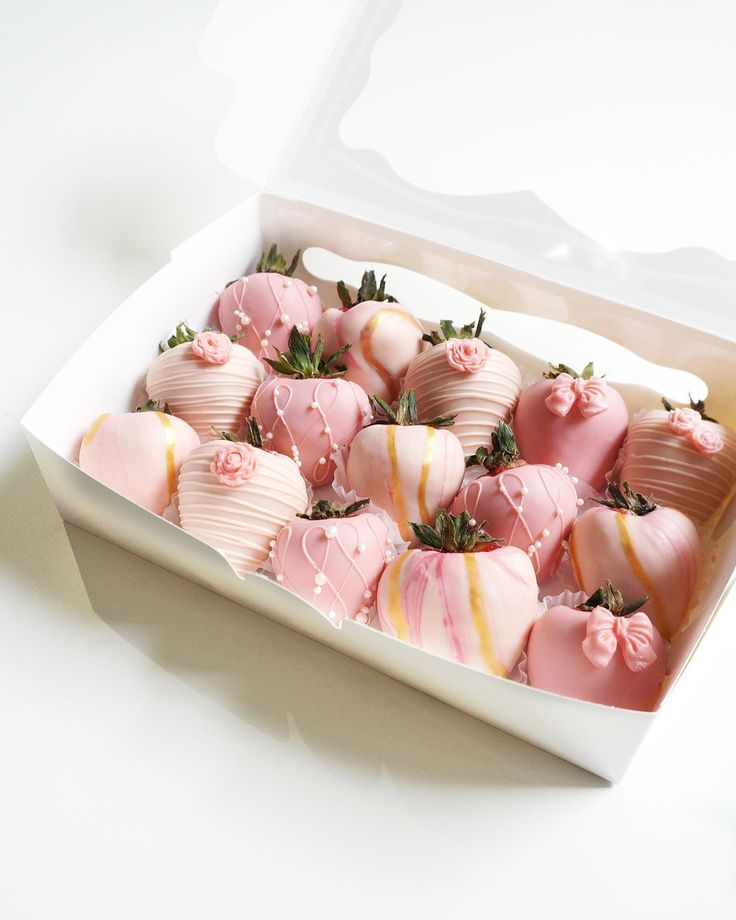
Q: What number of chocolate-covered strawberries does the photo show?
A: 15